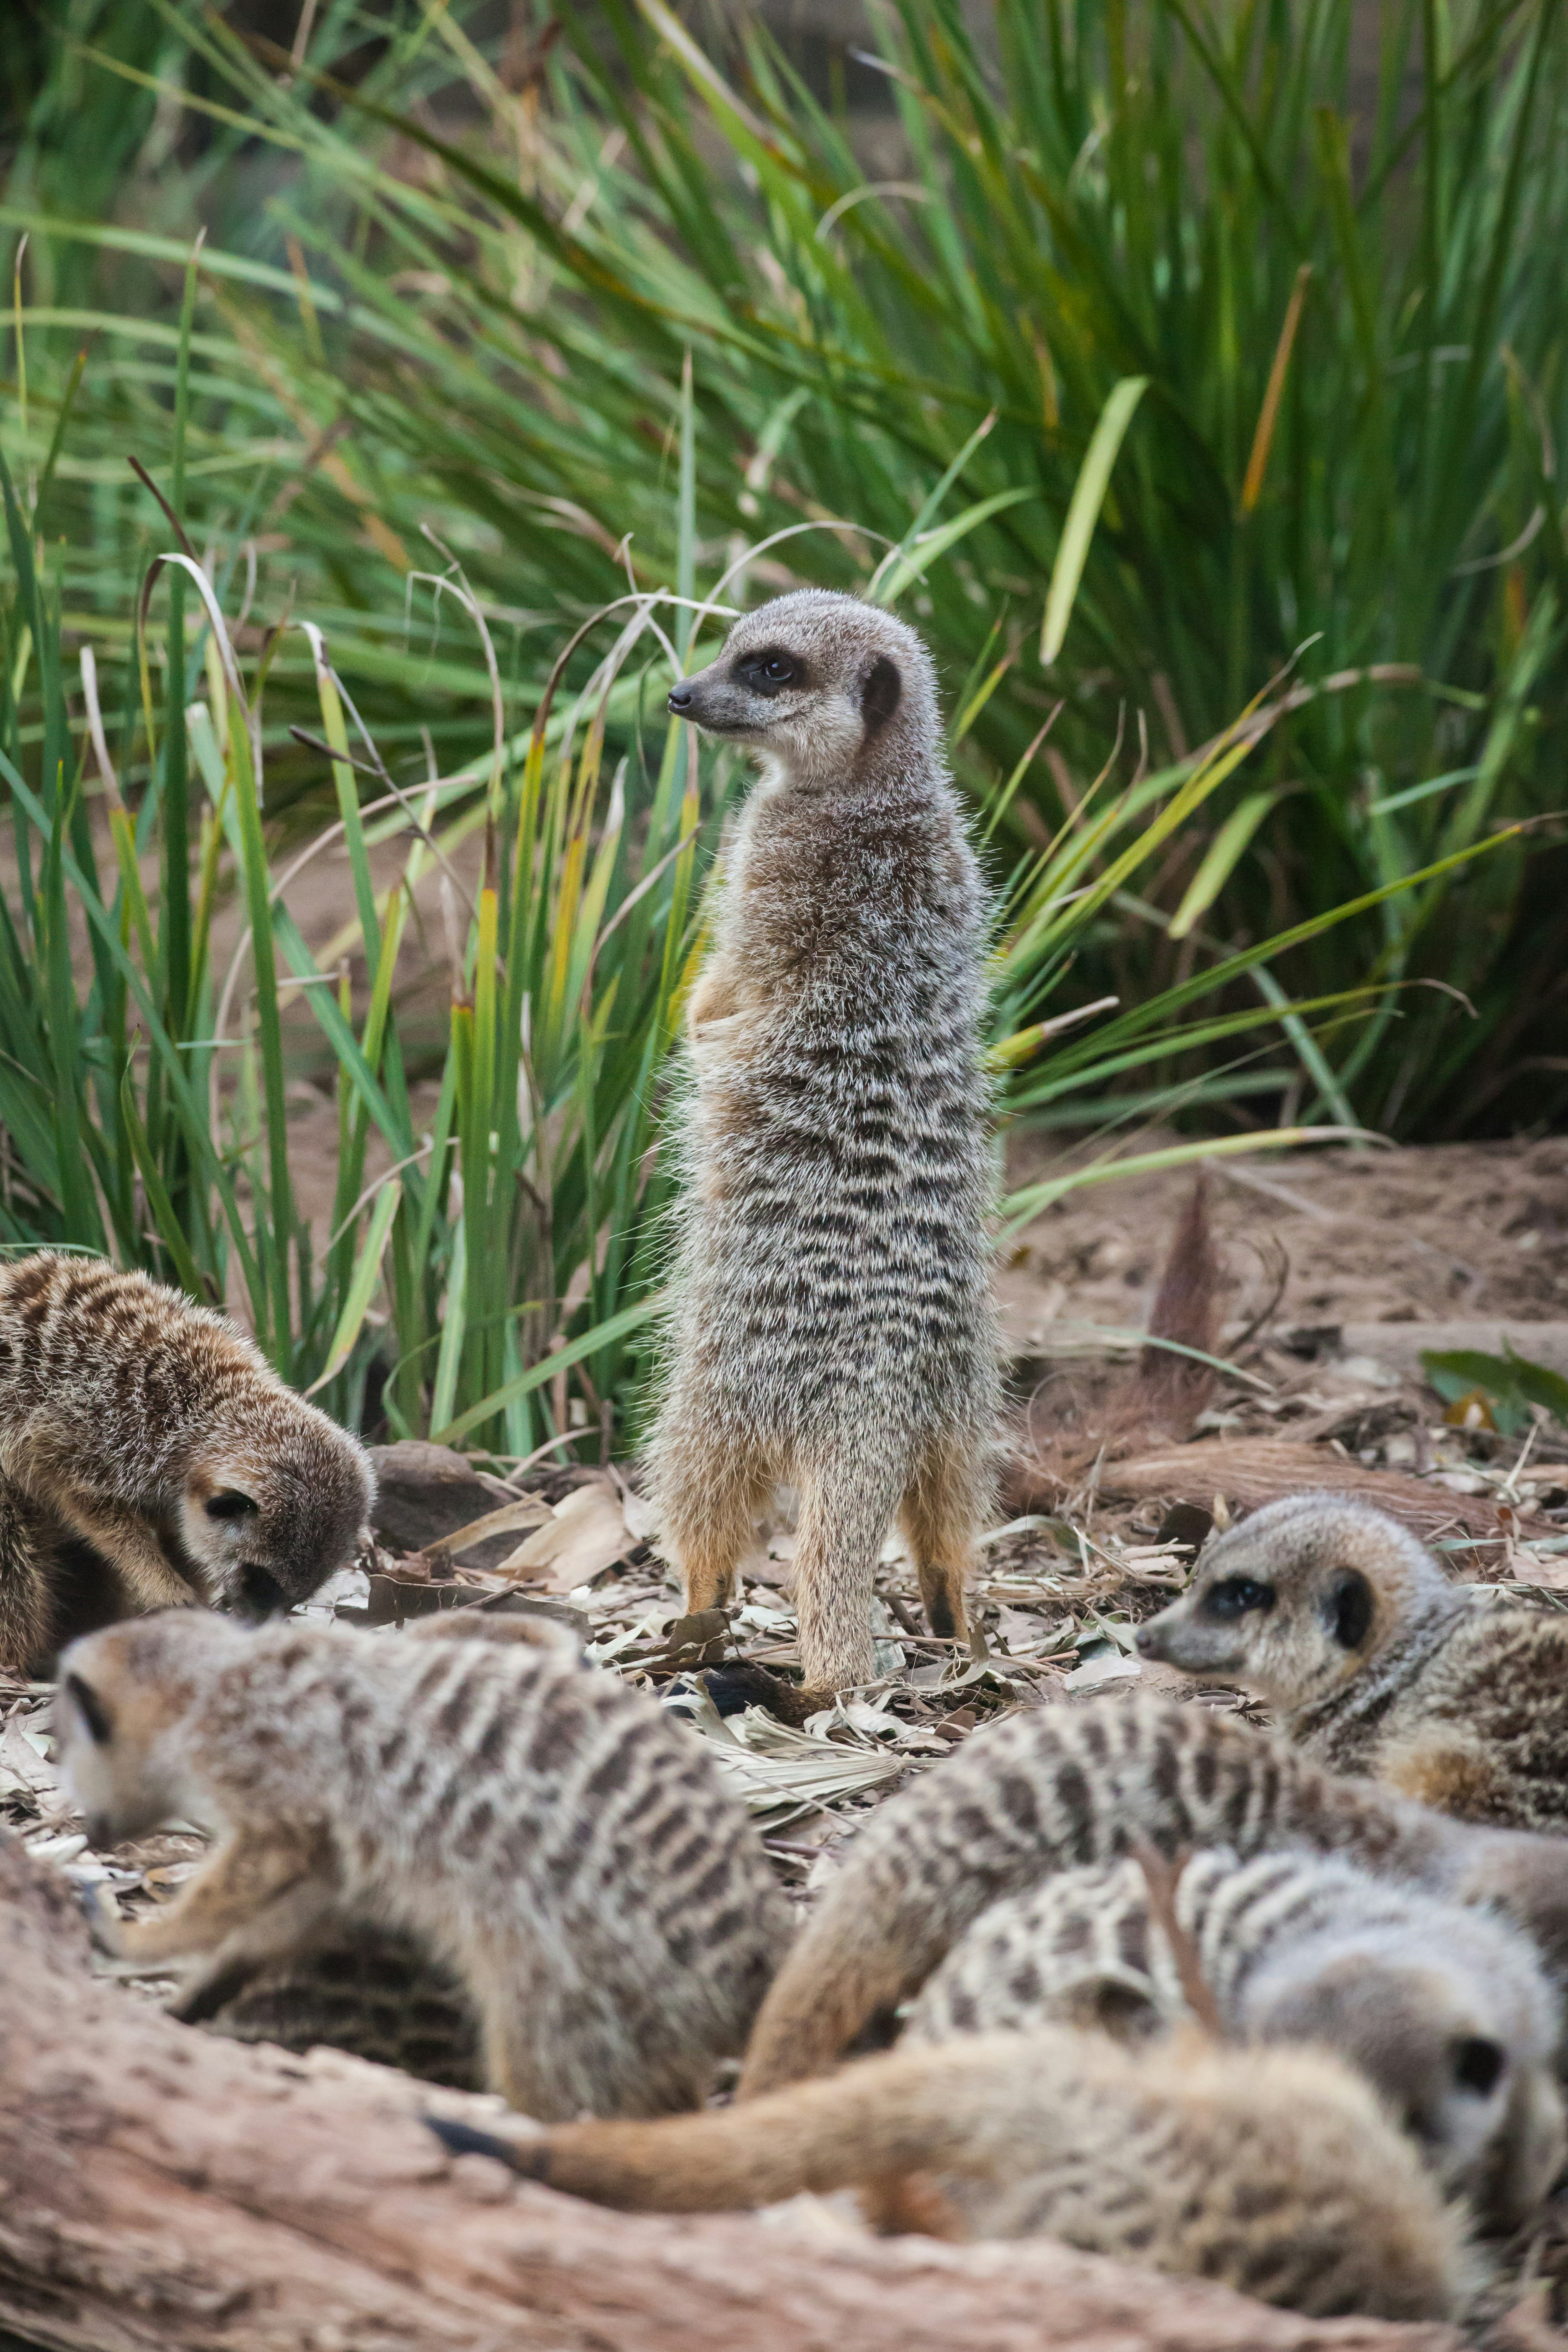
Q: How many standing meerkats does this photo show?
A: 1